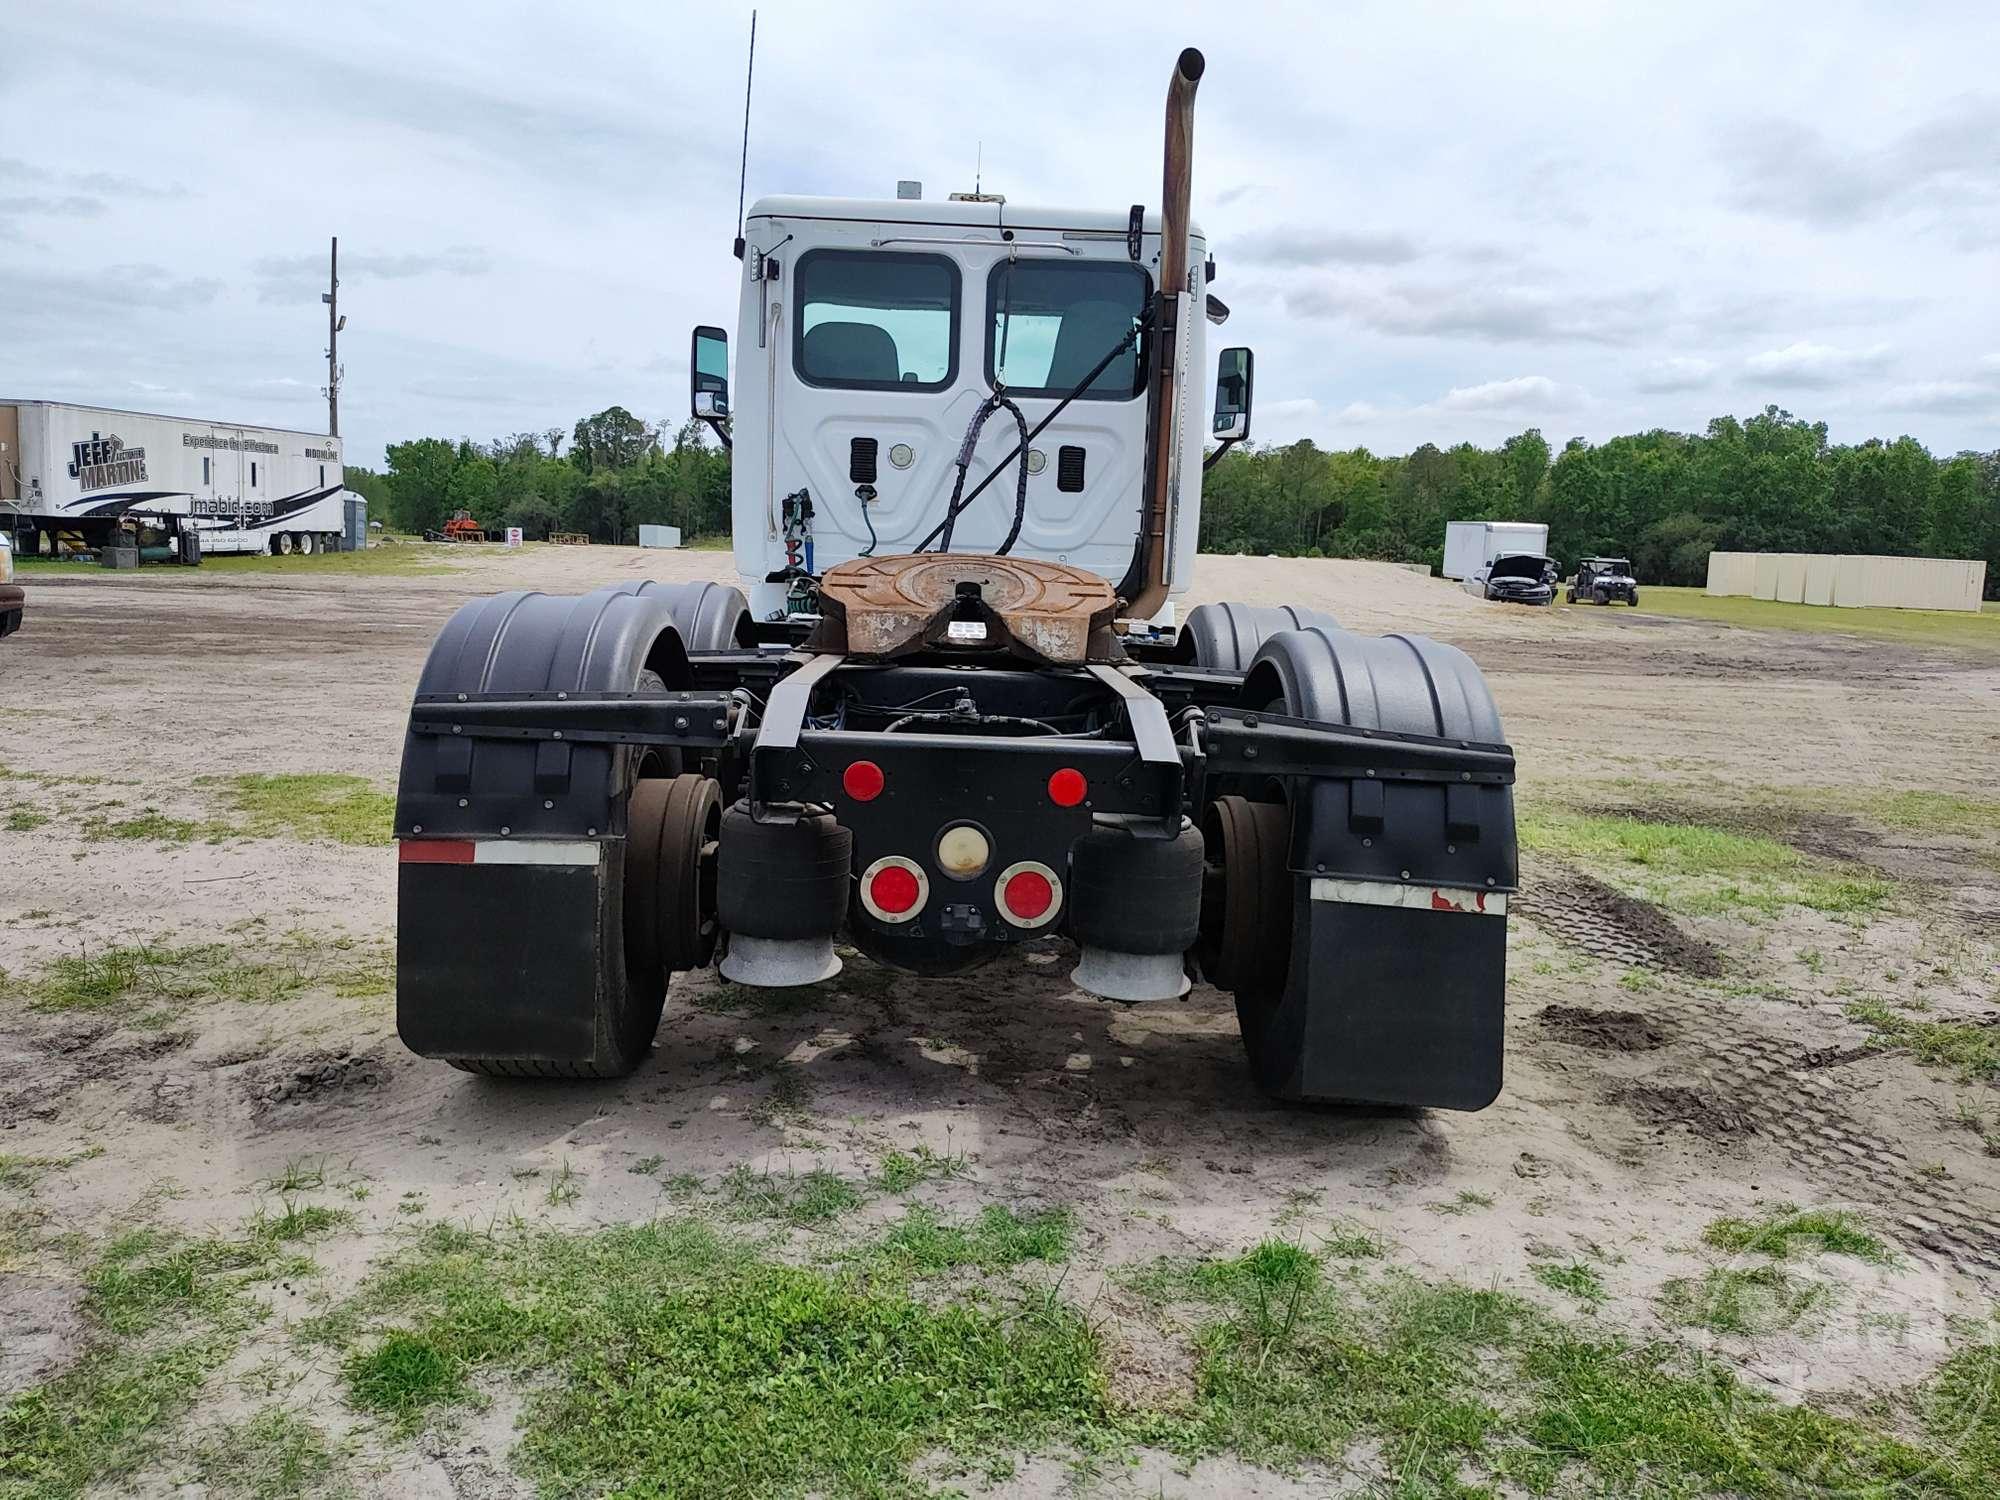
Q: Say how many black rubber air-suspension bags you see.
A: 2